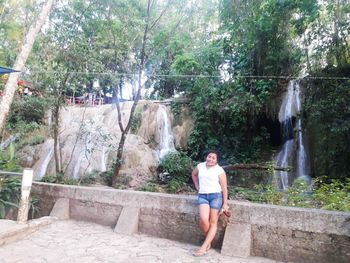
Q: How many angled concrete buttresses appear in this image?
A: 3